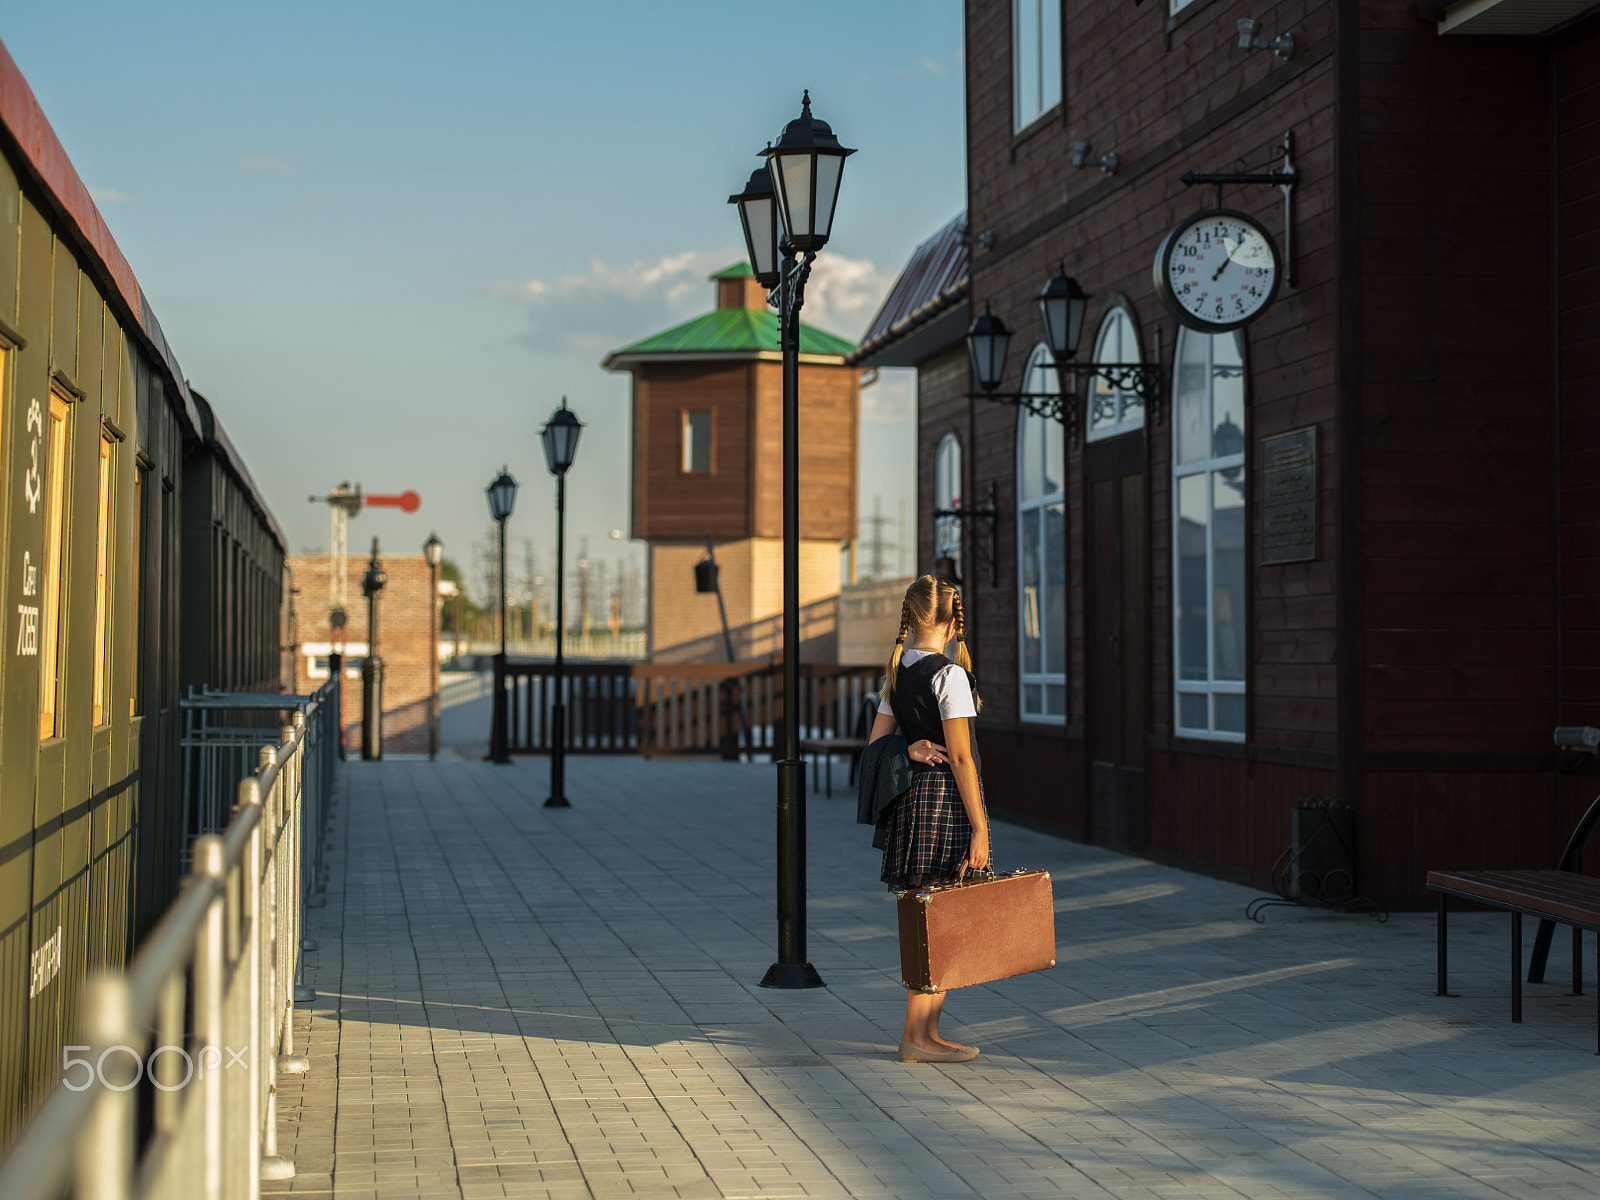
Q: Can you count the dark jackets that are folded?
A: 1